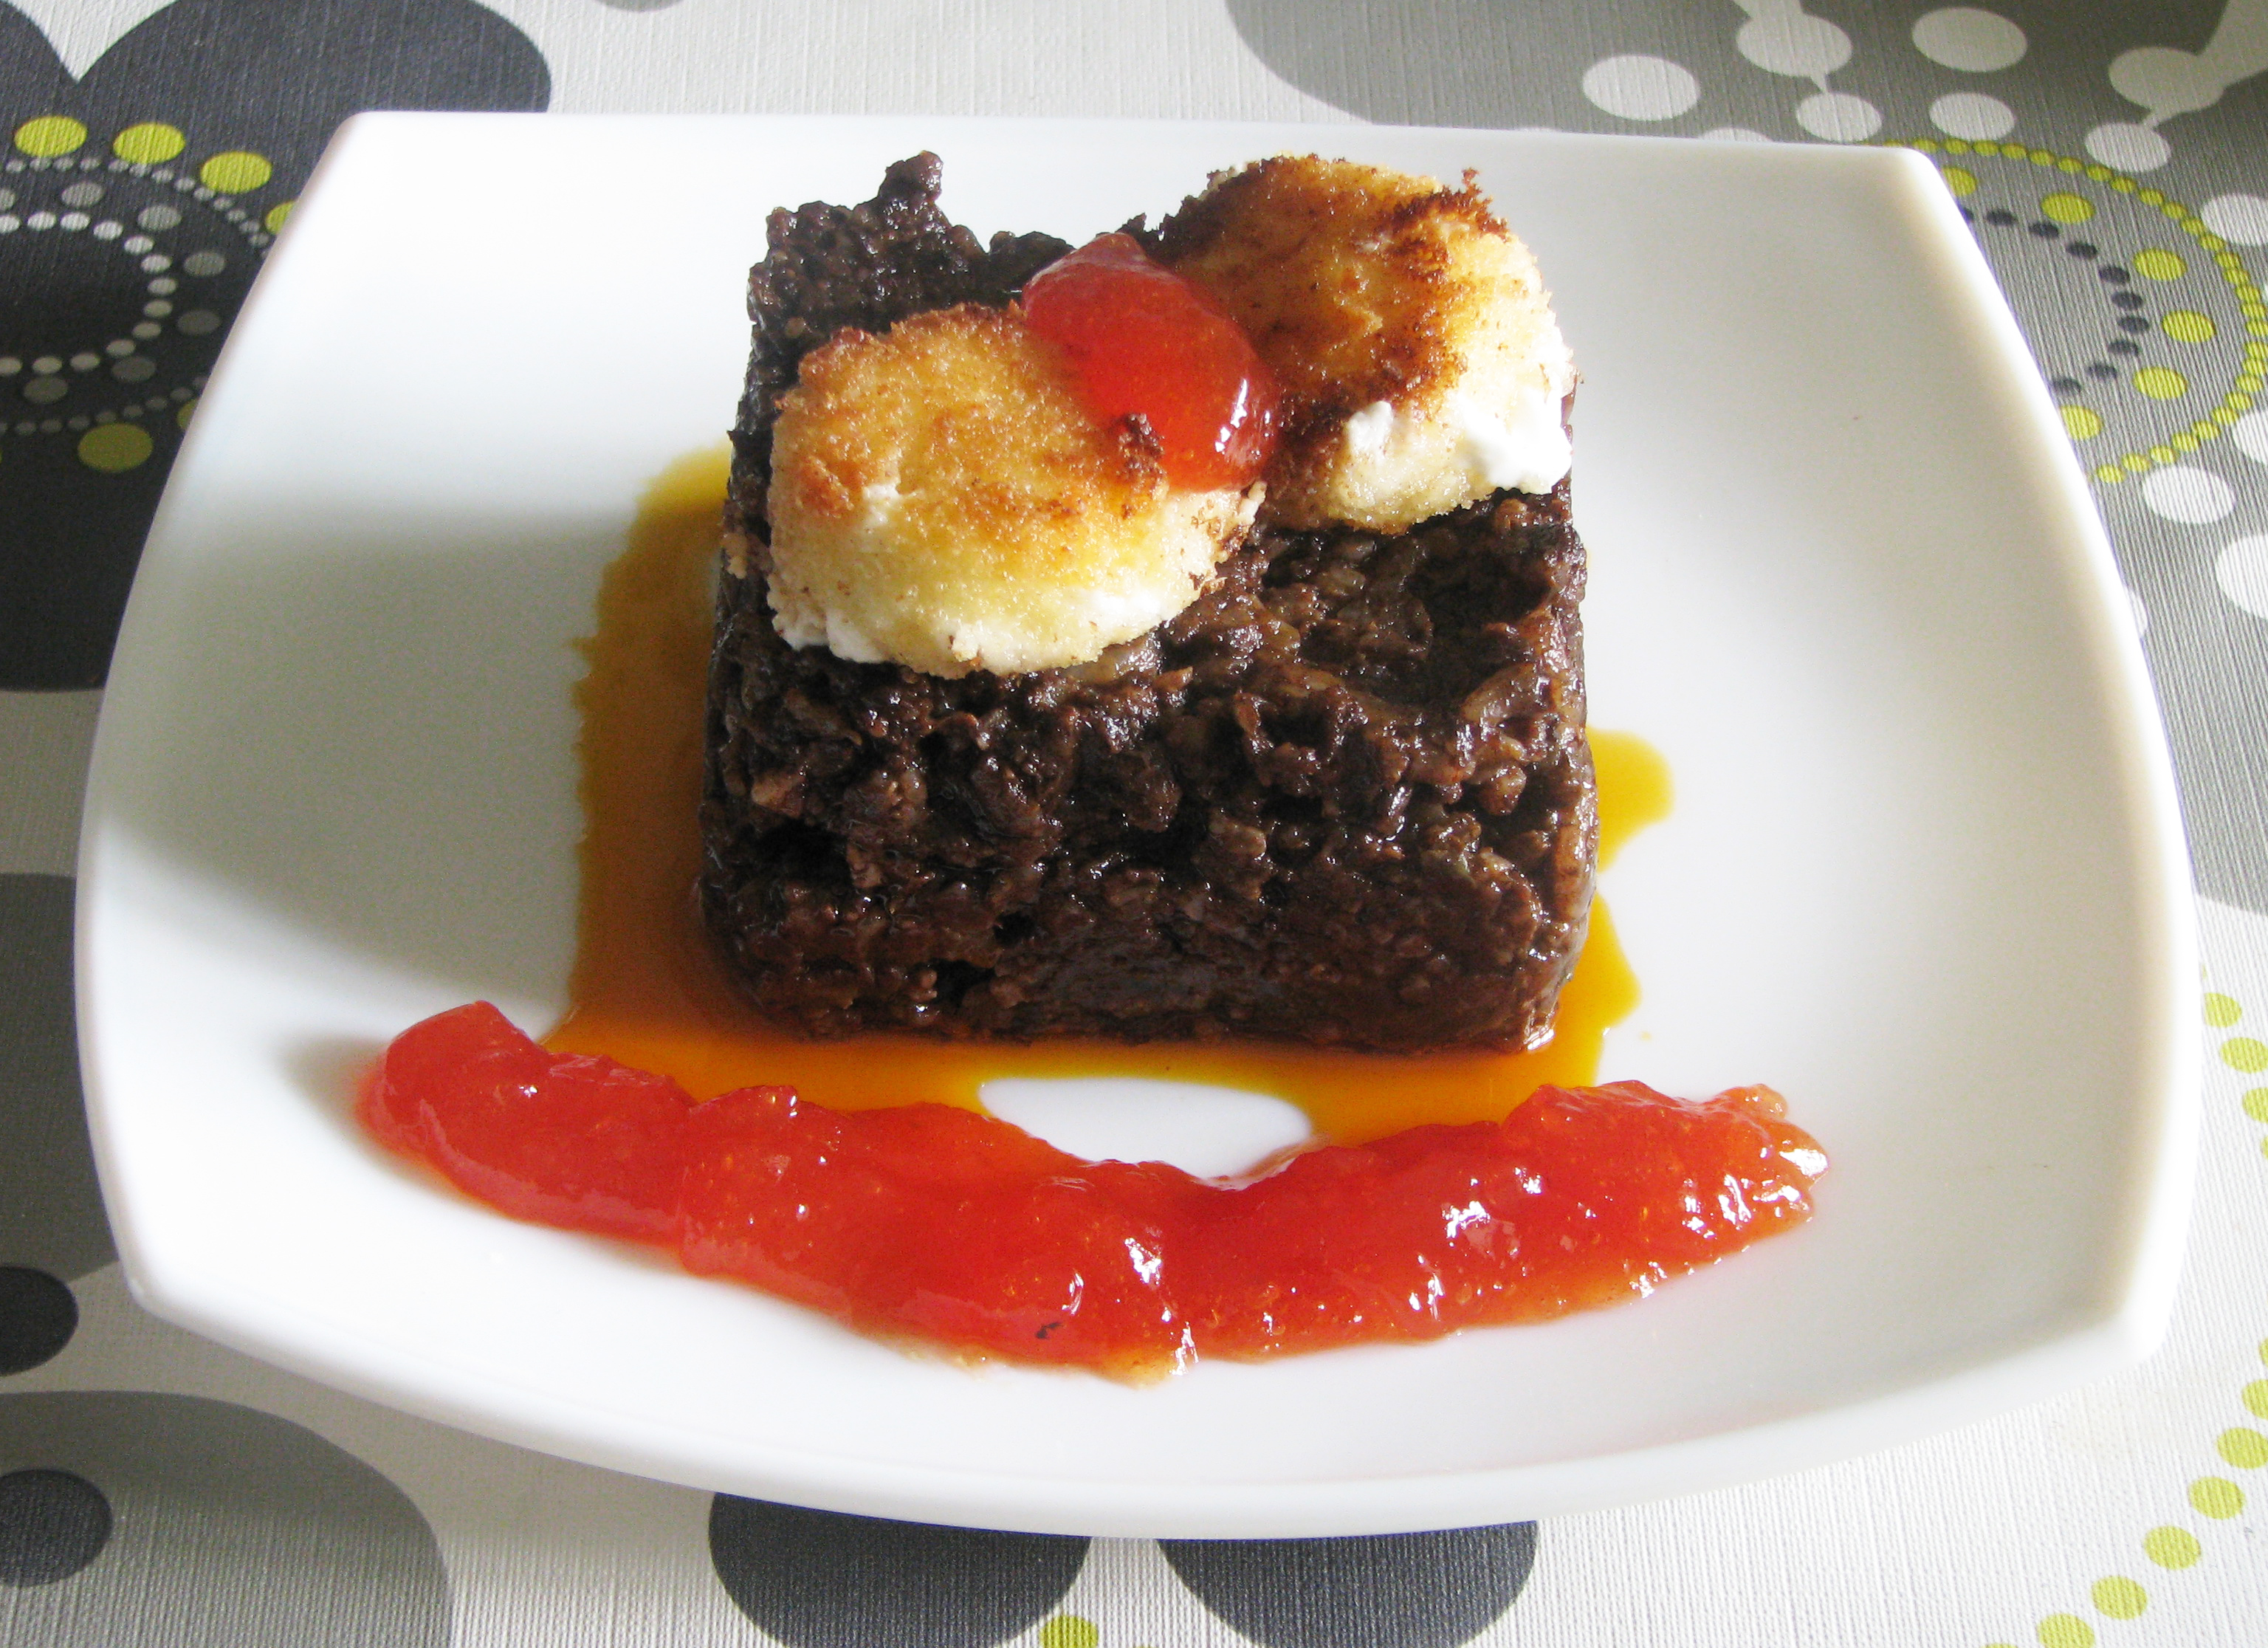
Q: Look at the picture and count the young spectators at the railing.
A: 0